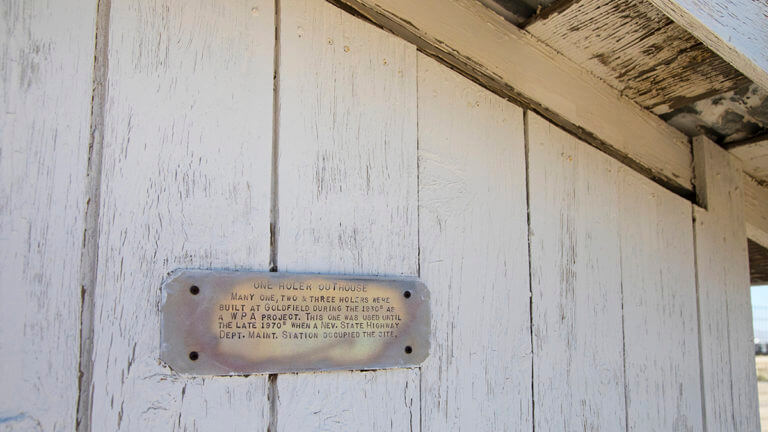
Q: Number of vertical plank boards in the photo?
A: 7